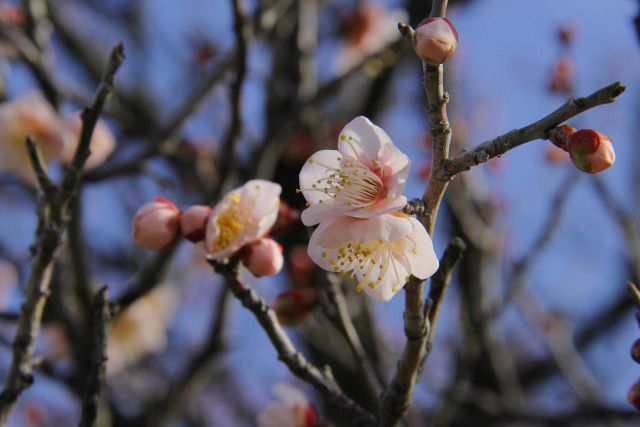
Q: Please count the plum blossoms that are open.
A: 3